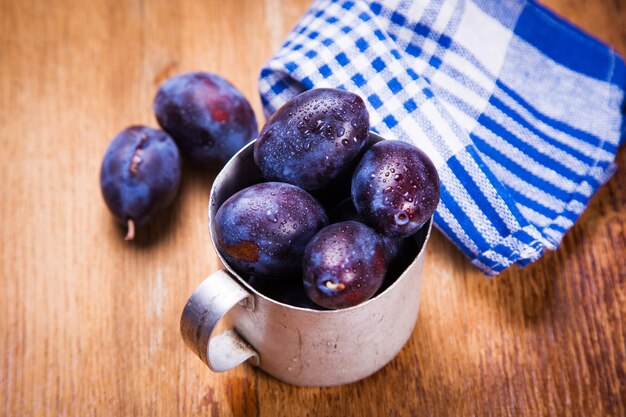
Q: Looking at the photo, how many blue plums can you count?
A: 6